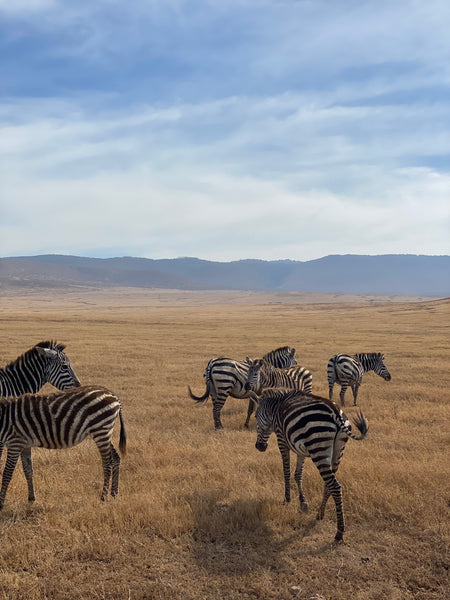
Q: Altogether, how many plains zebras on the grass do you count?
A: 6